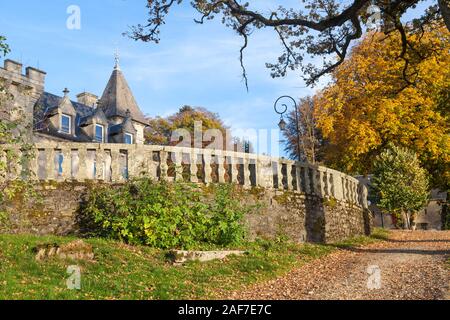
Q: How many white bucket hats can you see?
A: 0